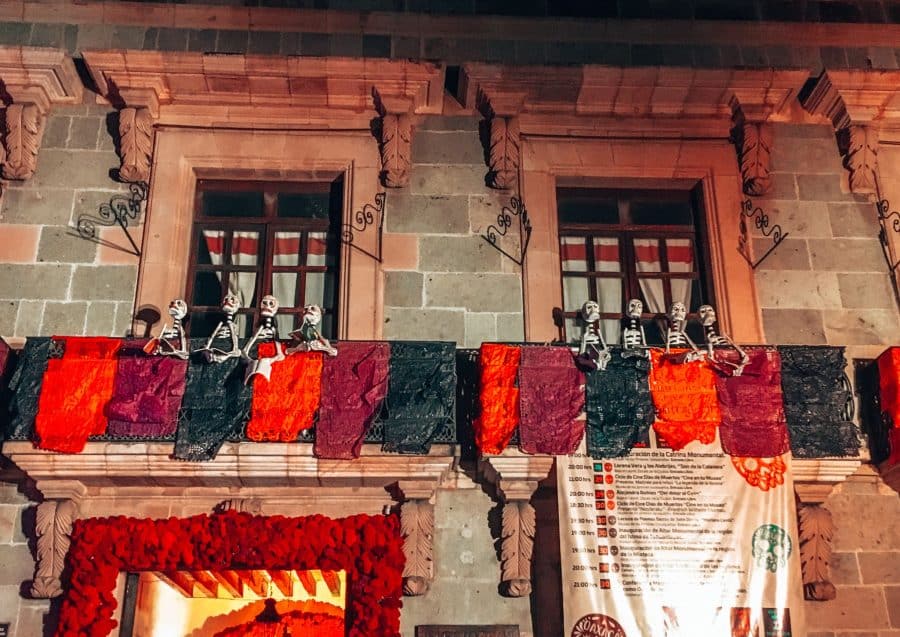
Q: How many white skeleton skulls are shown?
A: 8